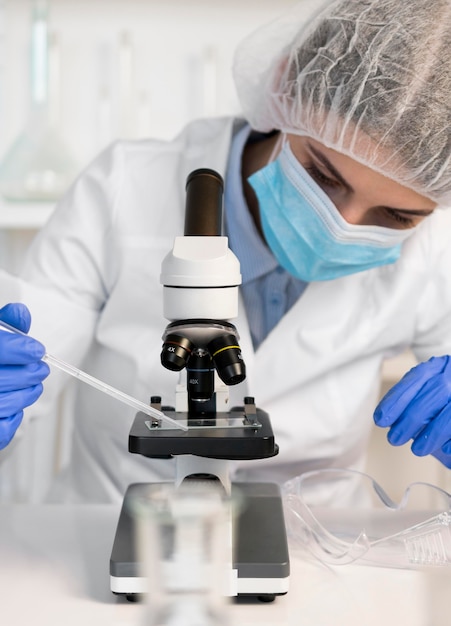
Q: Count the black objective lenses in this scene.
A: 3